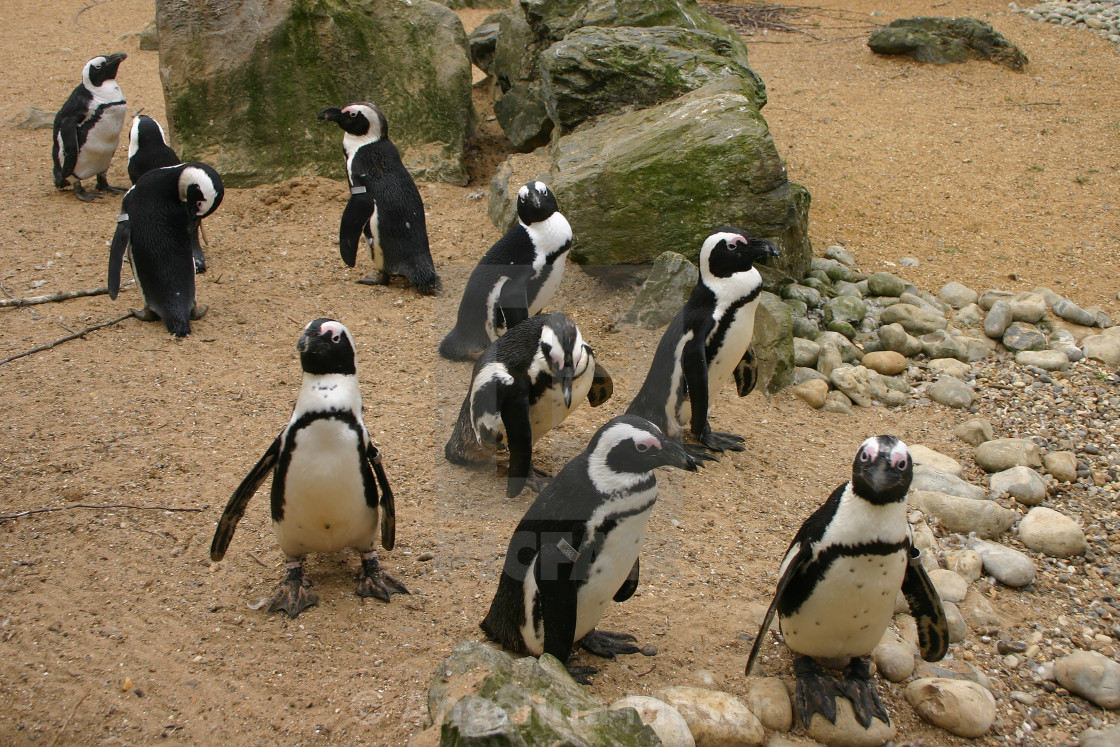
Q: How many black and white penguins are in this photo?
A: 10